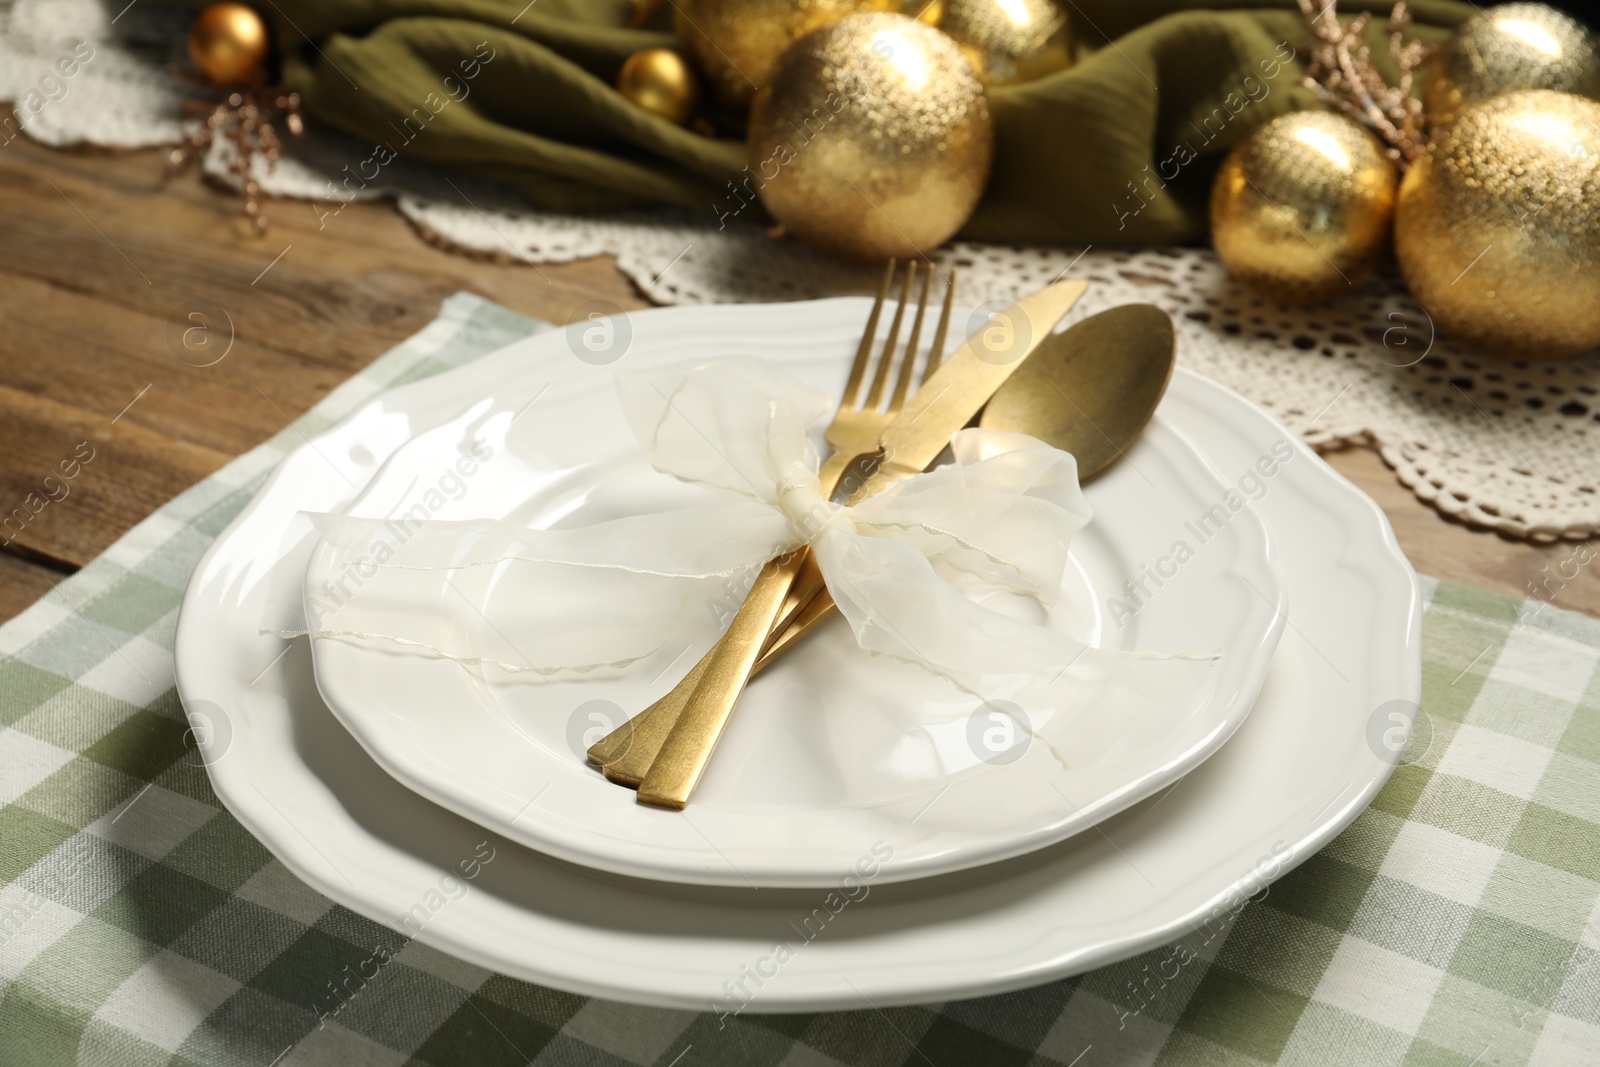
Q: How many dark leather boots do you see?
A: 0